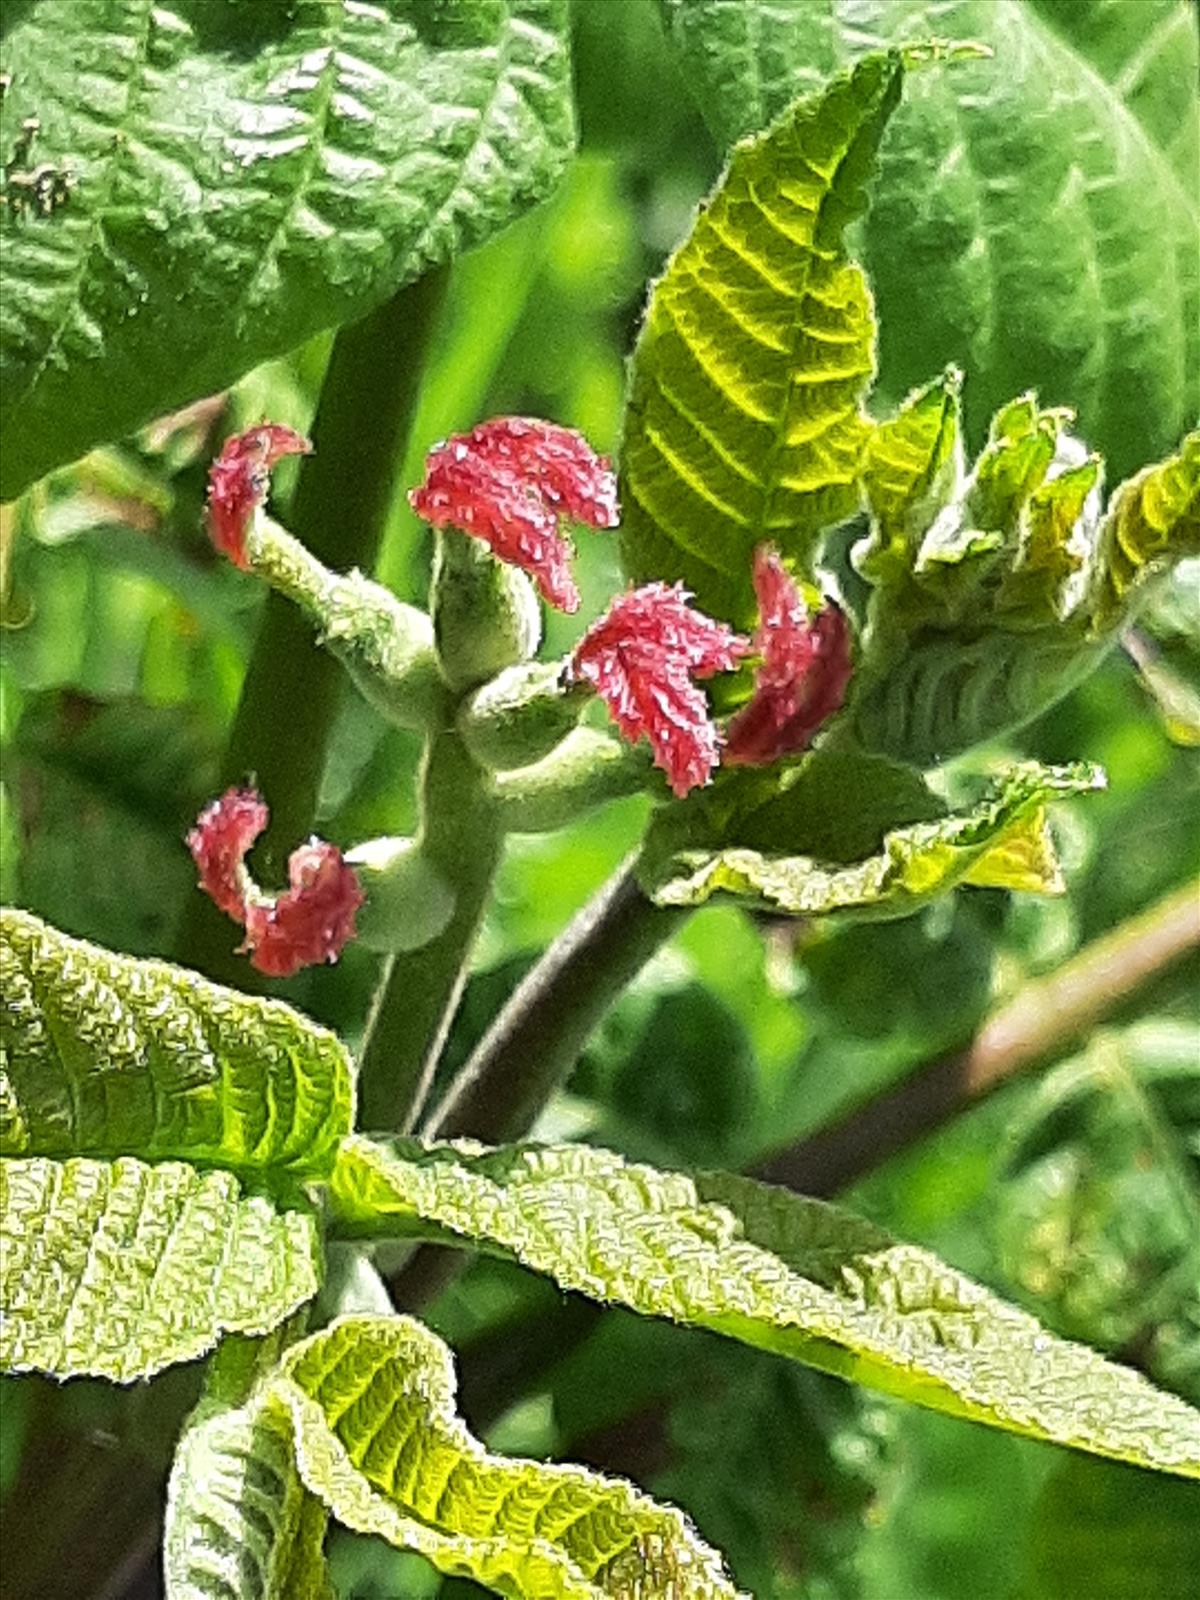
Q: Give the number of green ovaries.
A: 5